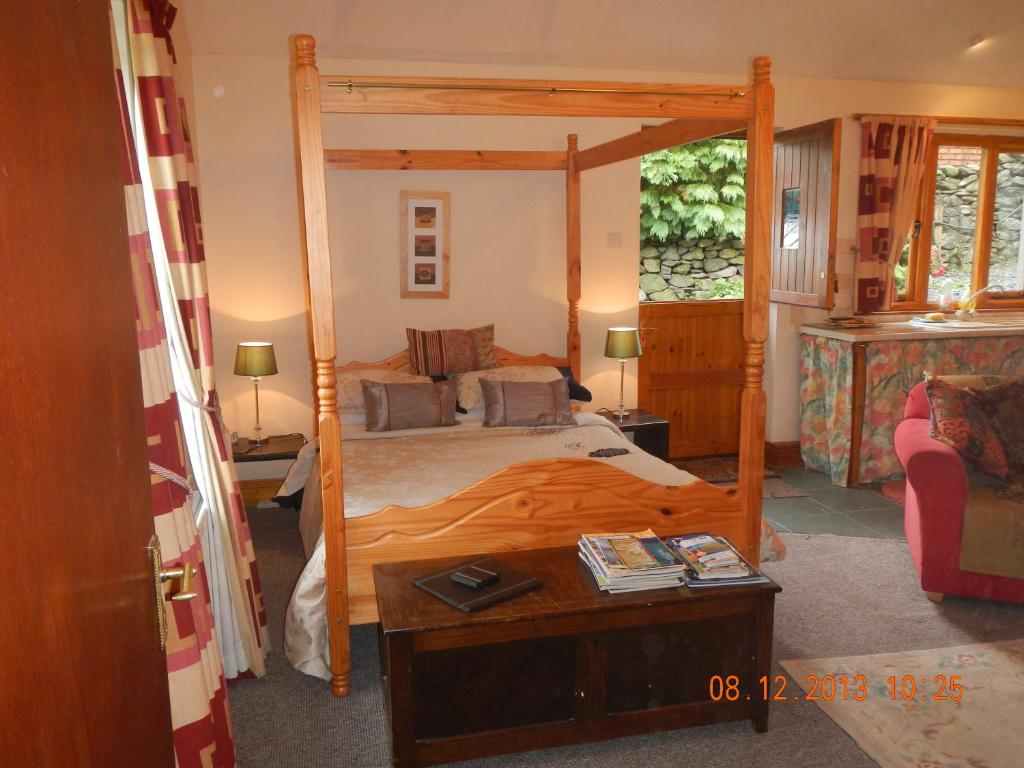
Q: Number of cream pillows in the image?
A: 2